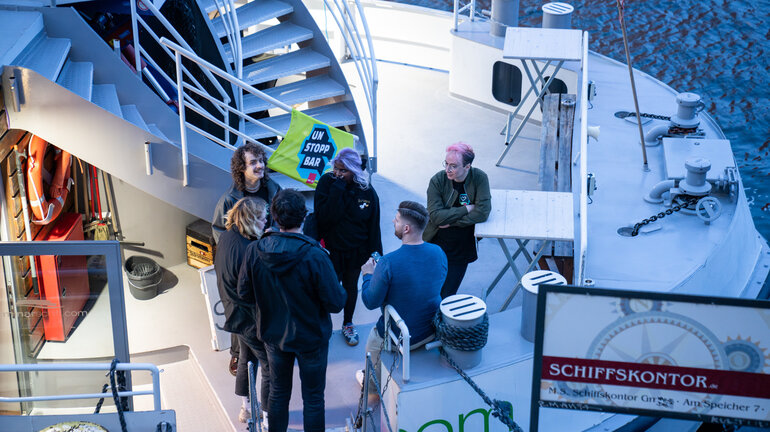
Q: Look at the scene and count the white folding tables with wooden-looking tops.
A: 2